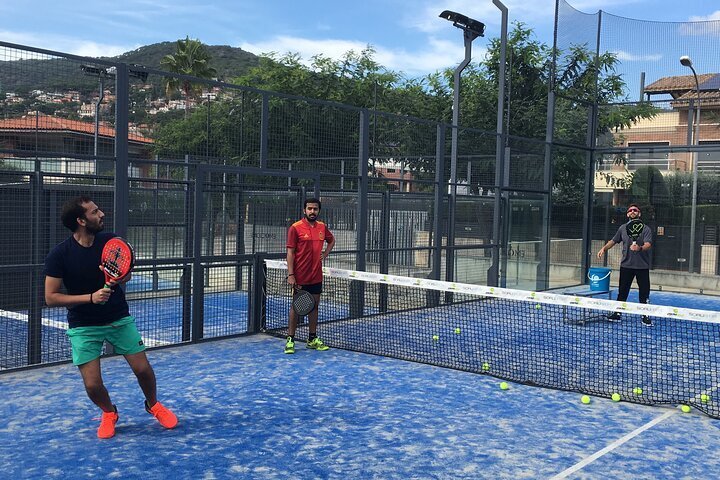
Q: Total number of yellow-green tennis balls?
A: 10